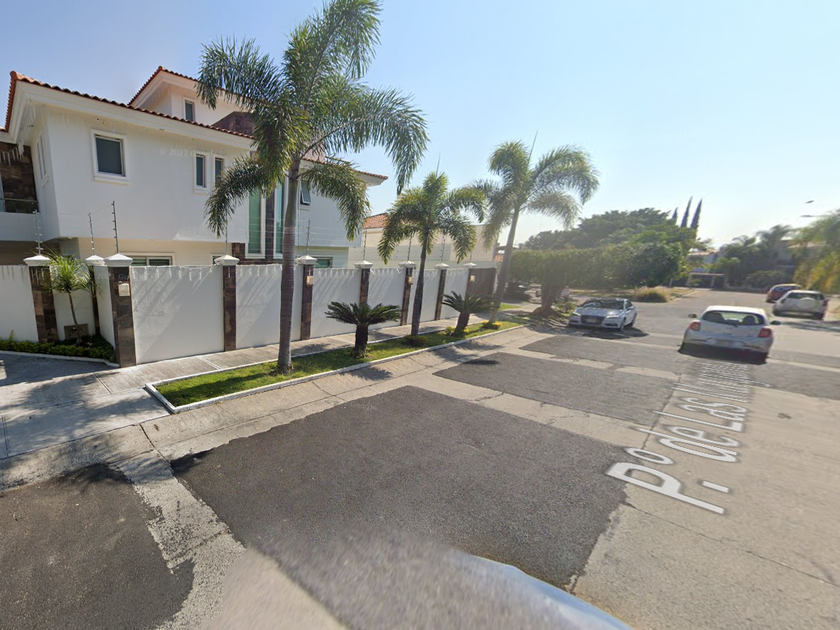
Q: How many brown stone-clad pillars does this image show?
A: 9